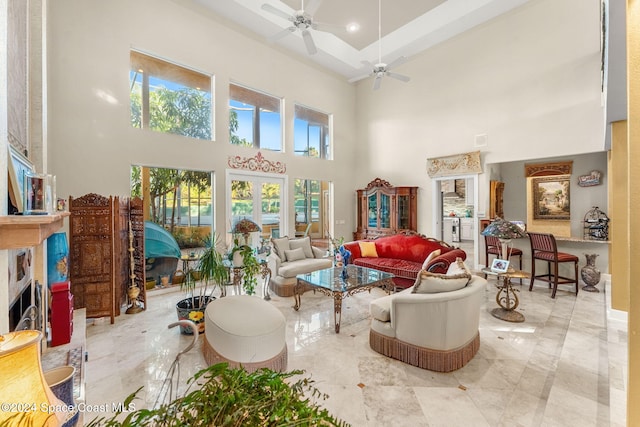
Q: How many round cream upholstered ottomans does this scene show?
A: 1